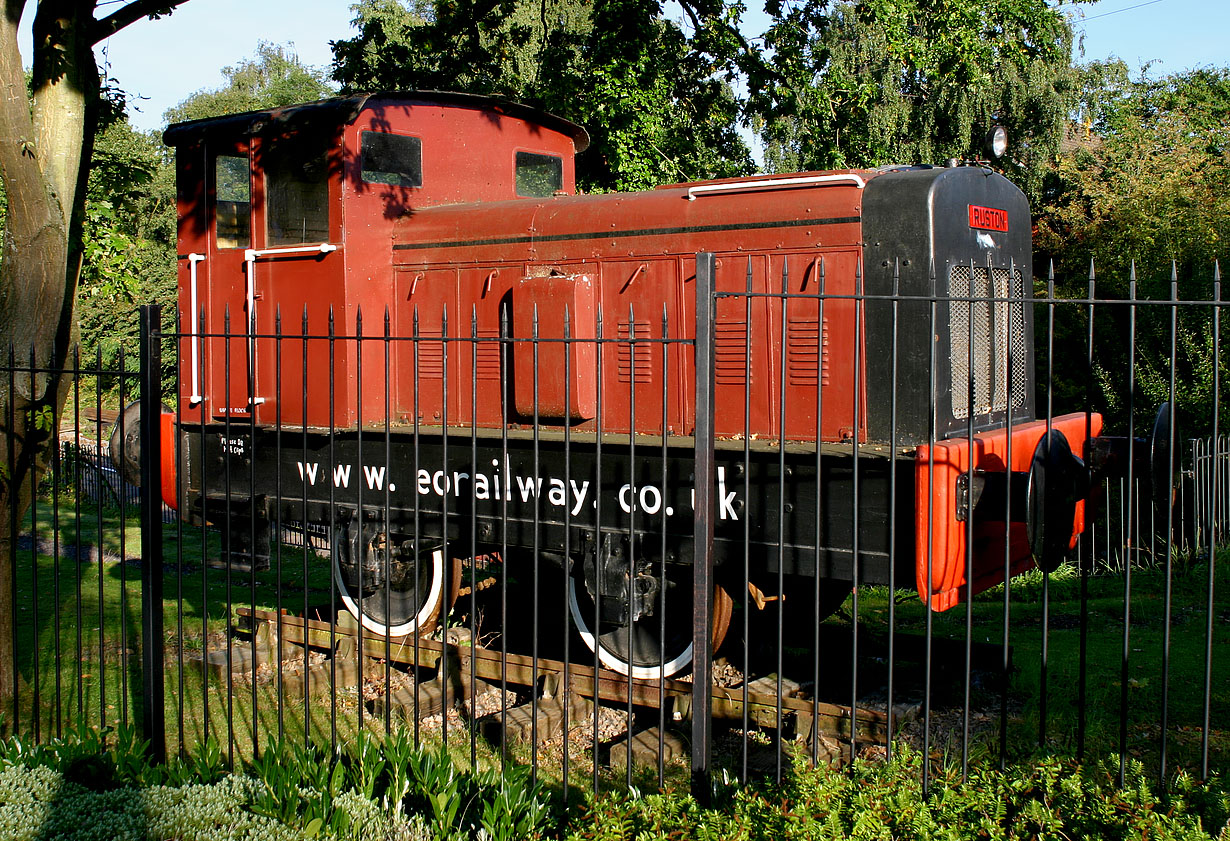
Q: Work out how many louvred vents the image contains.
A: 5